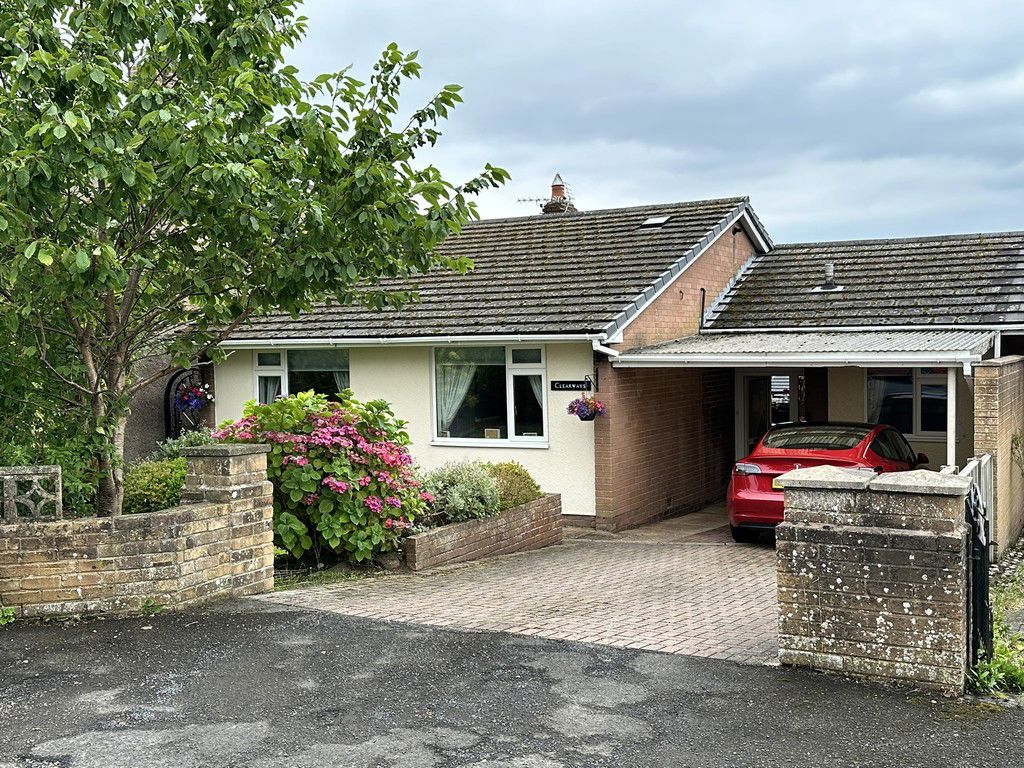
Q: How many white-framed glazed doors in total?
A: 1